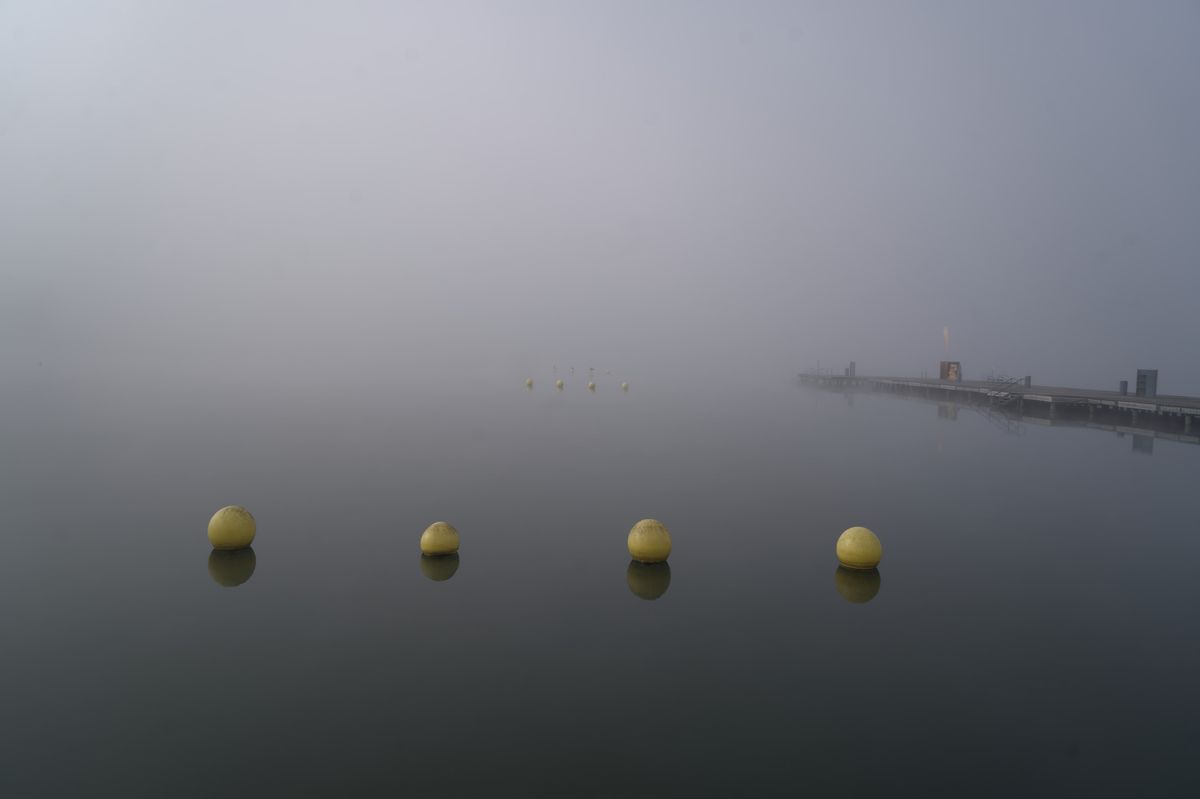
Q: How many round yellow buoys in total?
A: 8